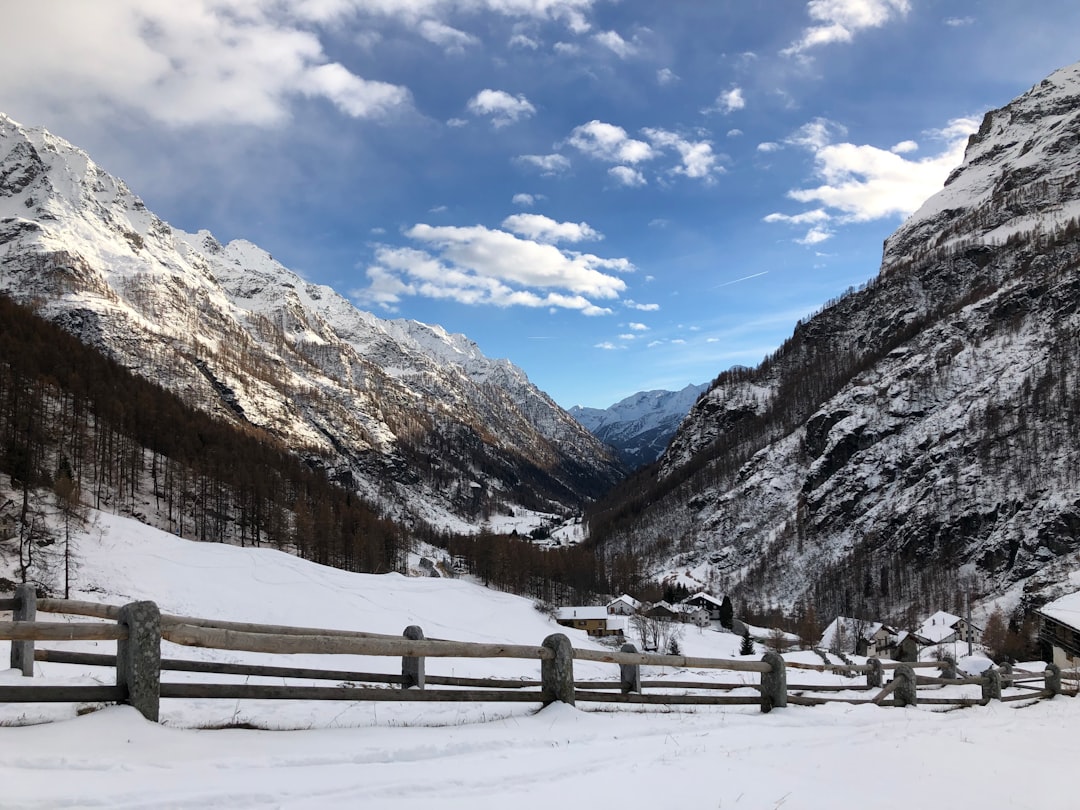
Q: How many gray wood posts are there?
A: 12